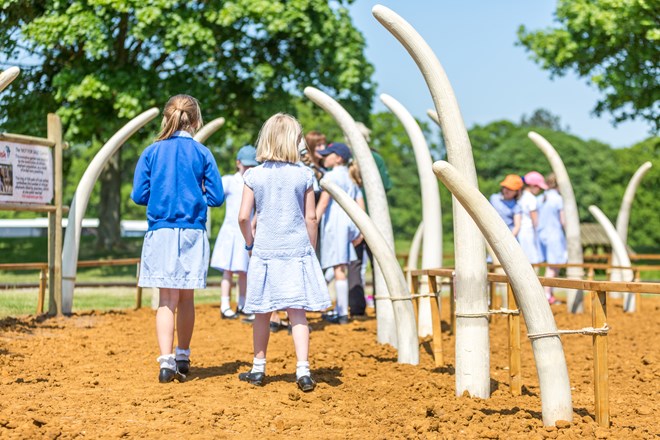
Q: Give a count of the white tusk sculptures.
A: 13